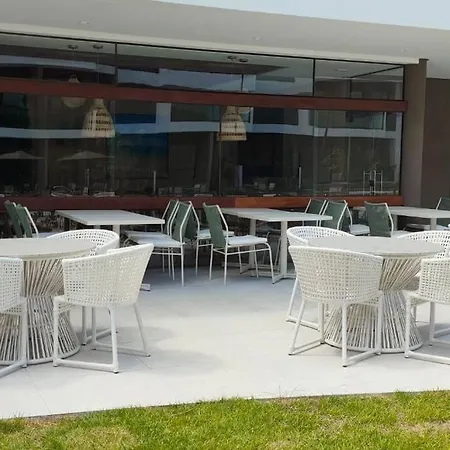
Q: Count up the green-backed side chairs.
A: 11